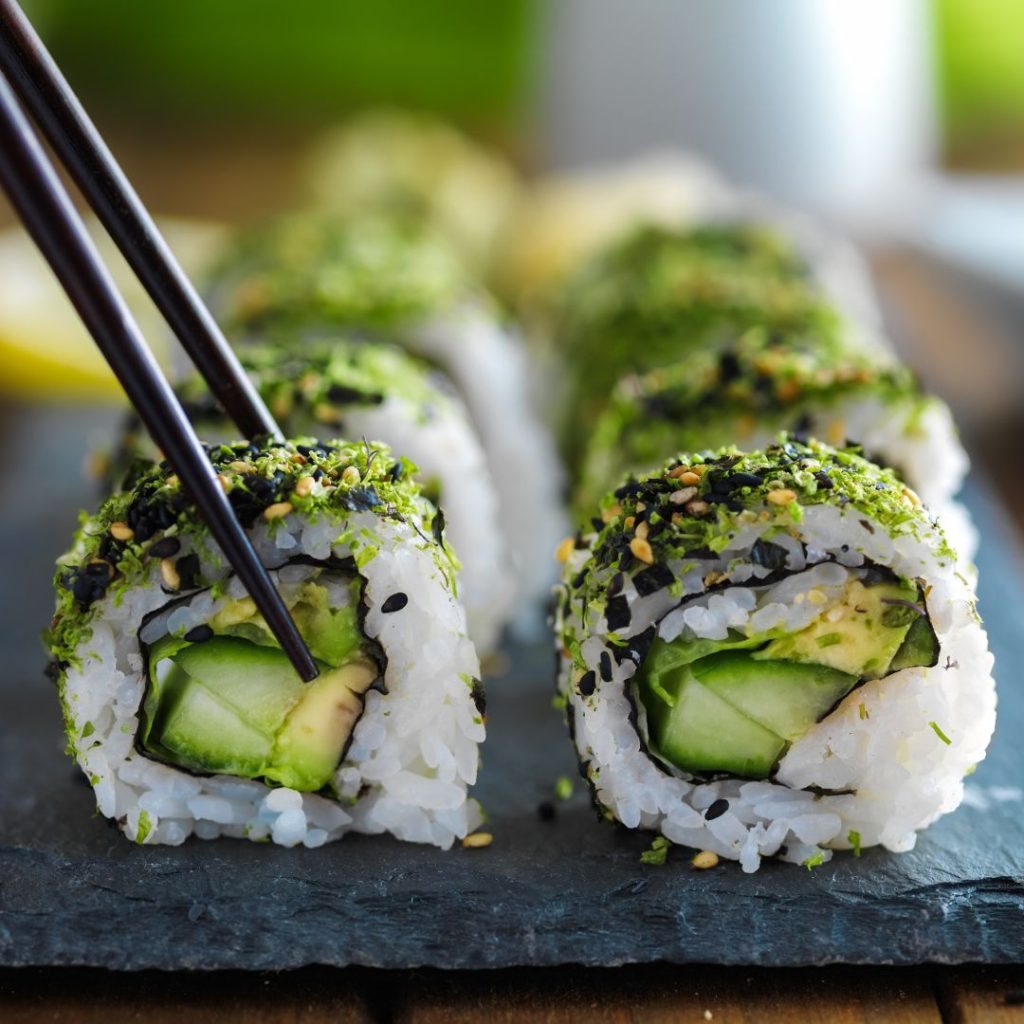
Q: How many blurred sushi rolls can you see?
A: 6